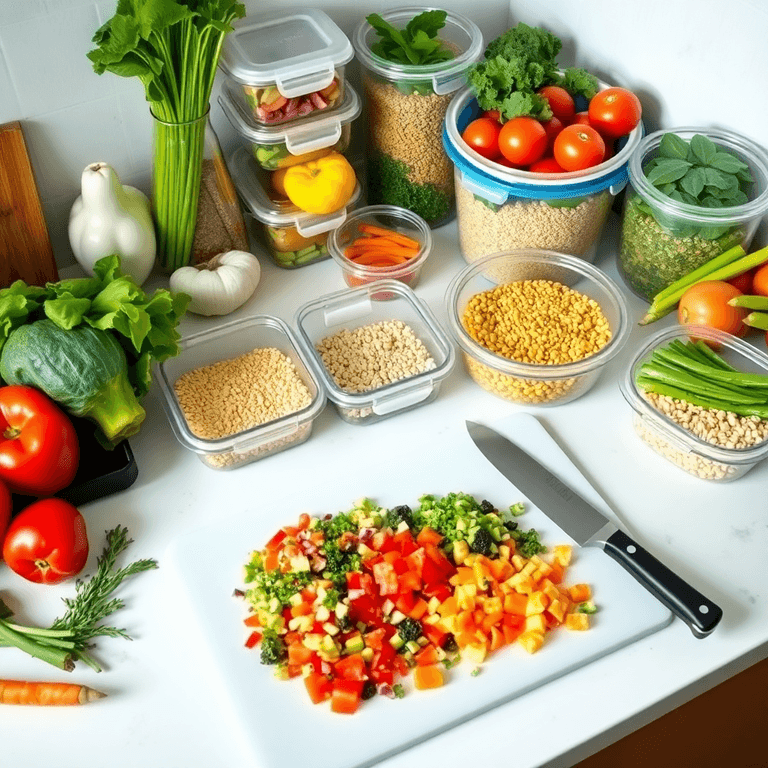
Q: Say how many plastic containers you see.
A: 11